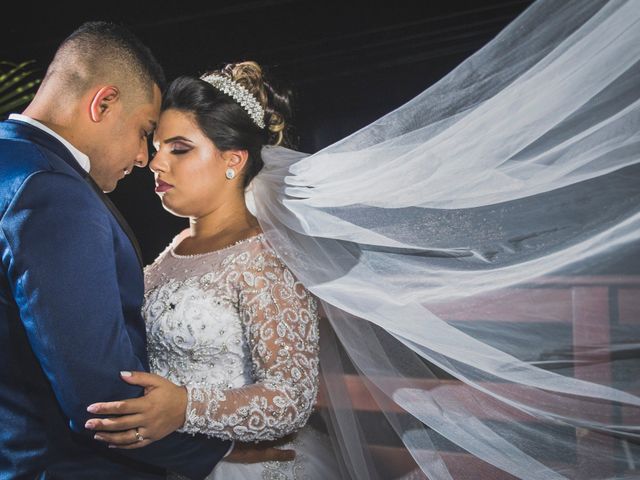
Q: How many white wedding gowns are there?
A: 1